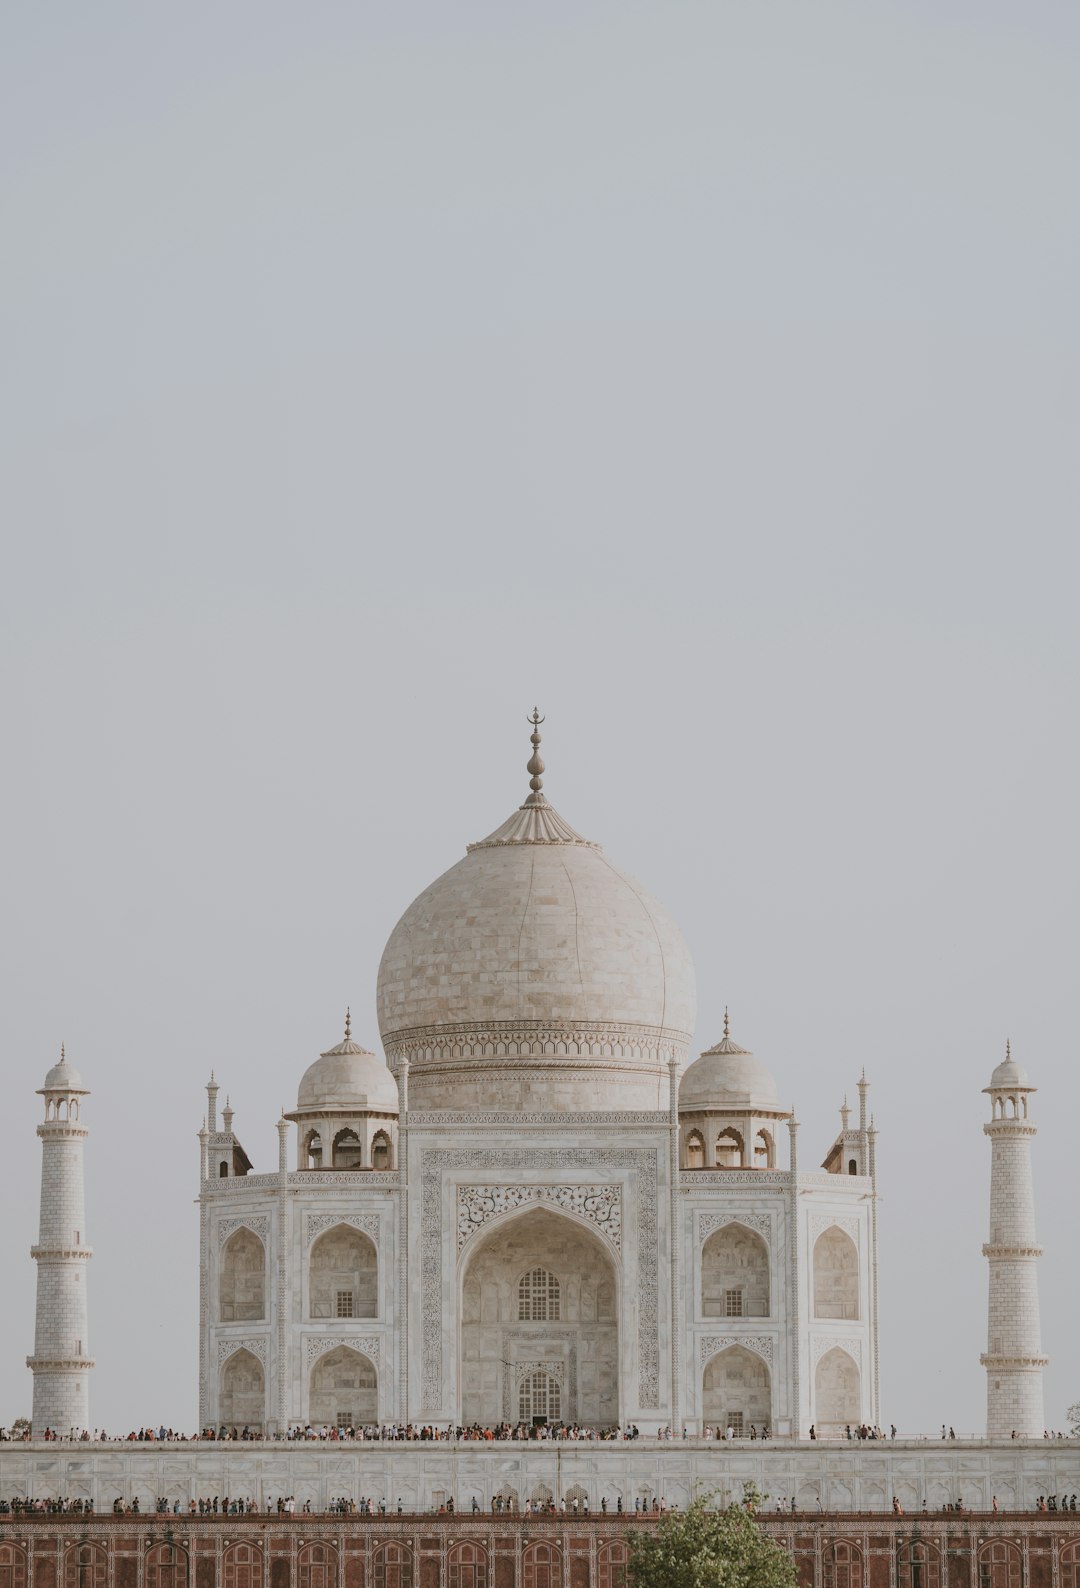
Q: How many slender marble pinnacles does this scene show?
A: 10